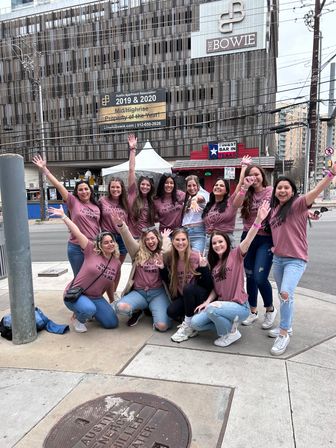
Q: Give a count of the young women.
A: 12